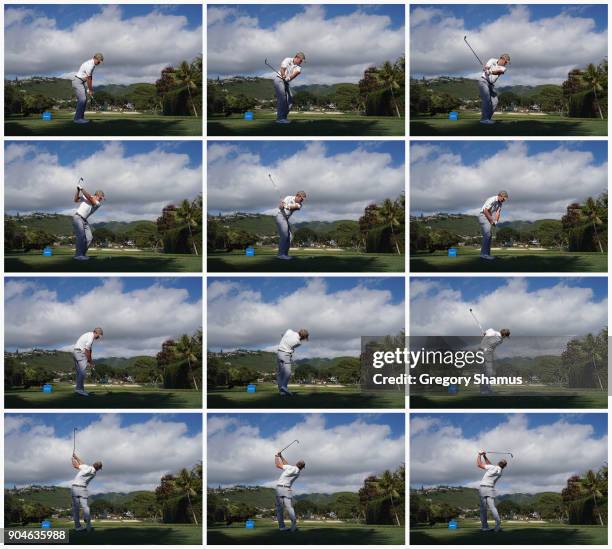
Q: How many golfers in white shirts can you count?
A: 12